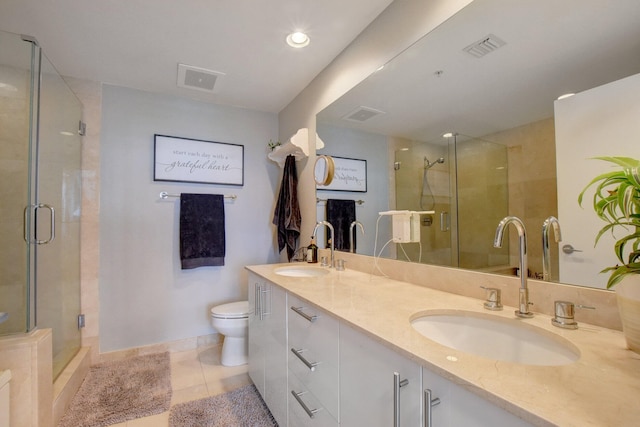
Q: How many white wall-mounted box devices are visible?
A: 1